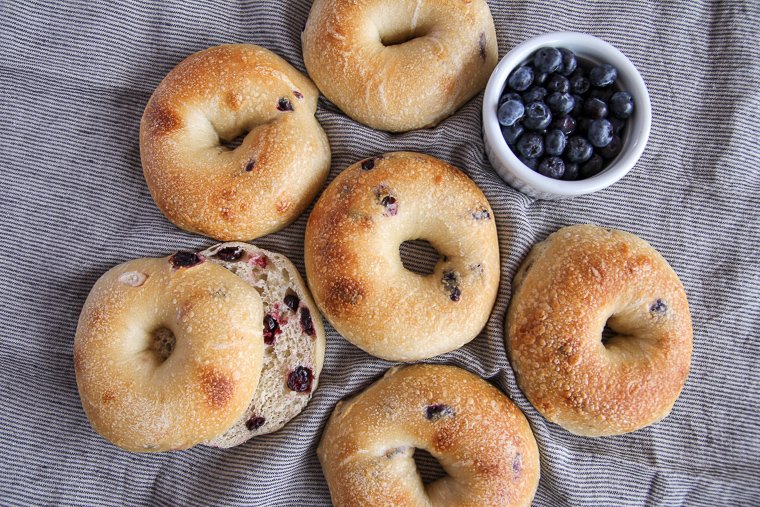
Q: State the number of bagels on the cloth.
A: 6